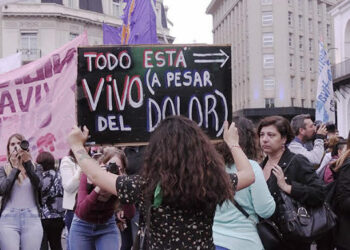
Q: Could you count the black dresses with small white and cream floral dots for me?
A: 1